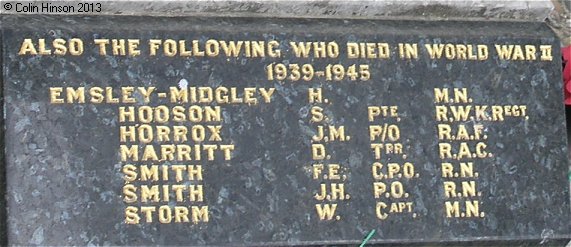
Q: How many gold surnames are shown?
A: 7